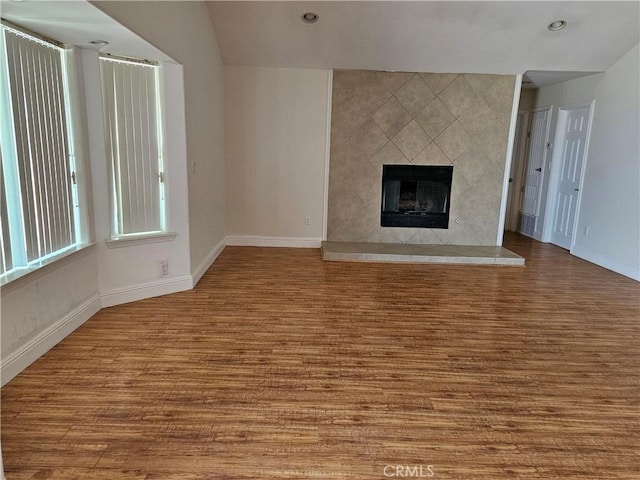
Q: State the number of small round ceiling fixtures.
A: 3